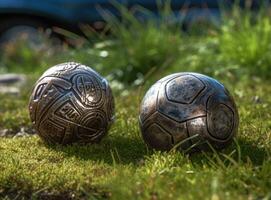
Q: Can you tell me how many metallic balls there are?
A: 2